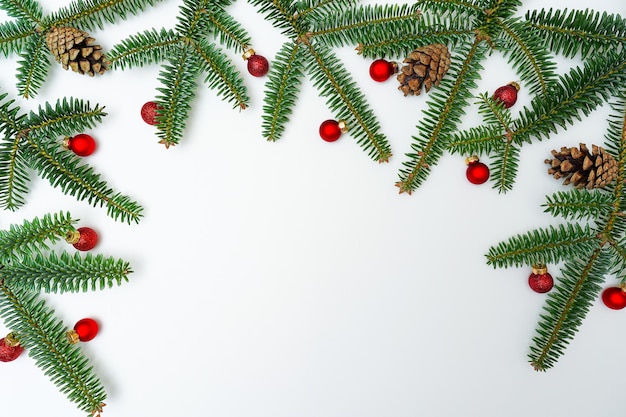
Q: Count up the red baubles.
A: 12